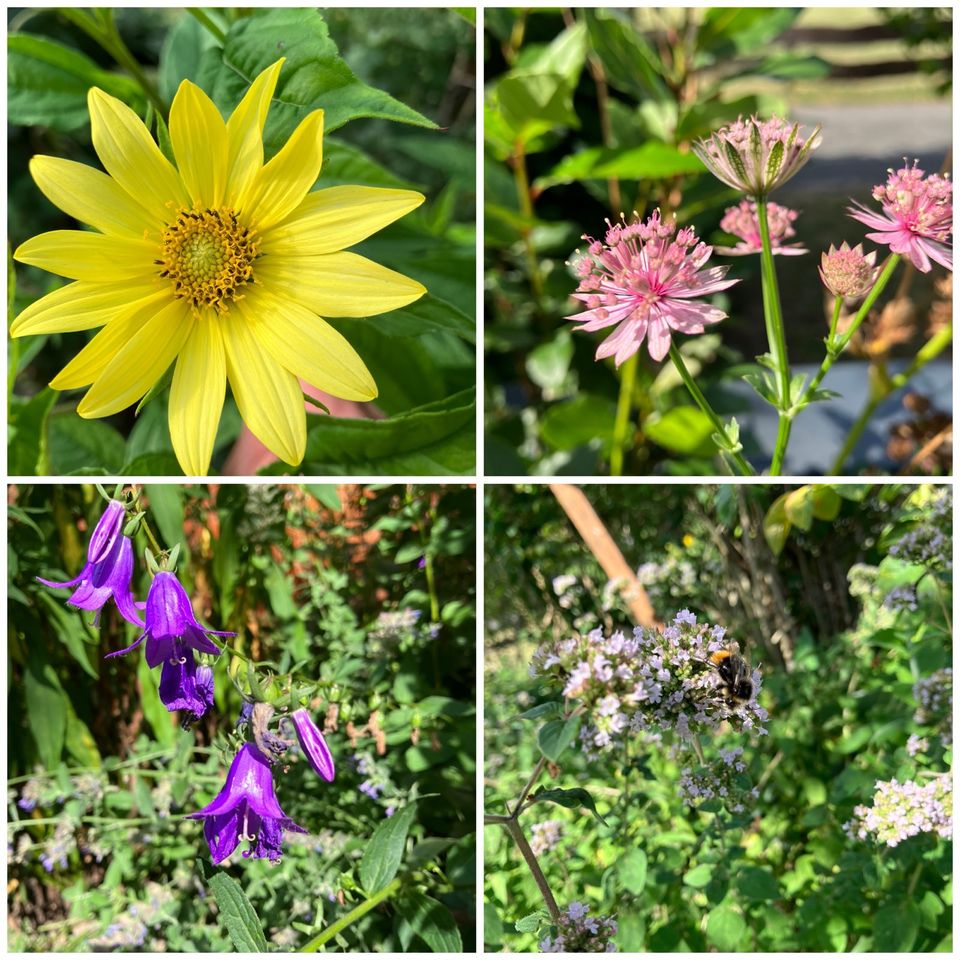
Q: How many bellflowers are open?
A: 3